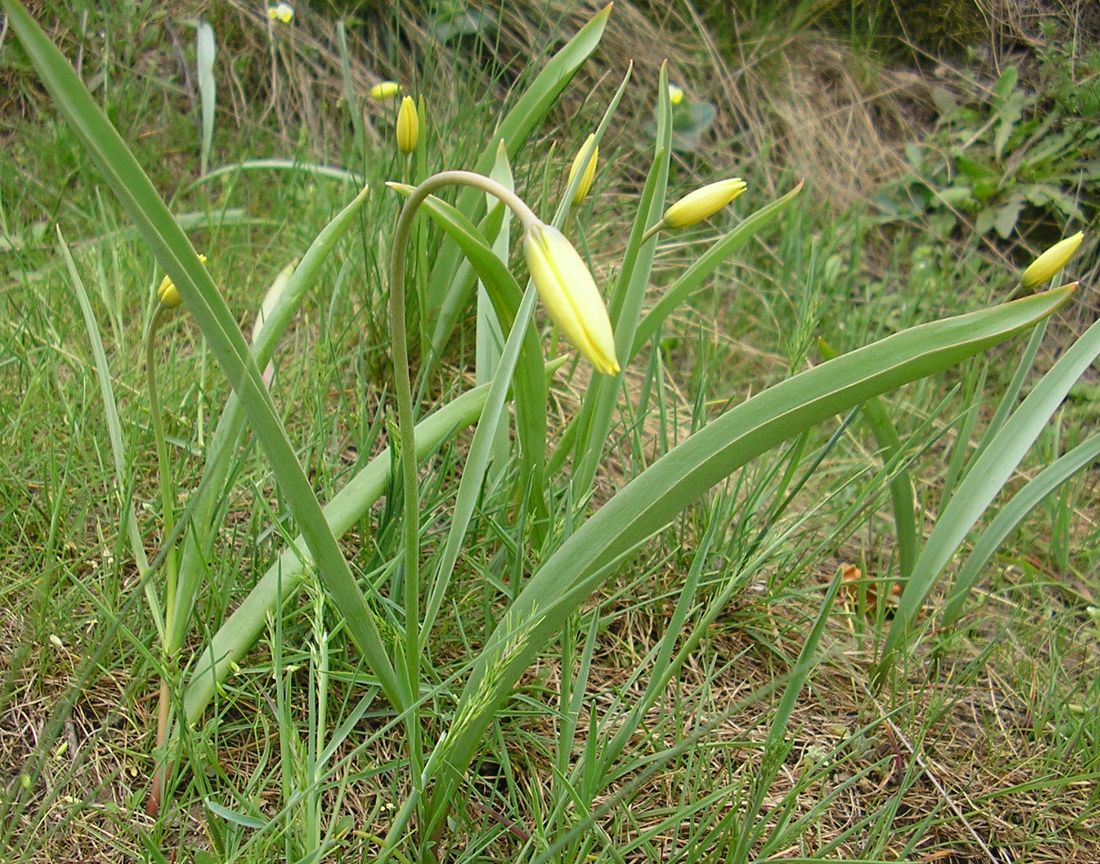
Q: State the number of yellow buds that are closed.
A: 7